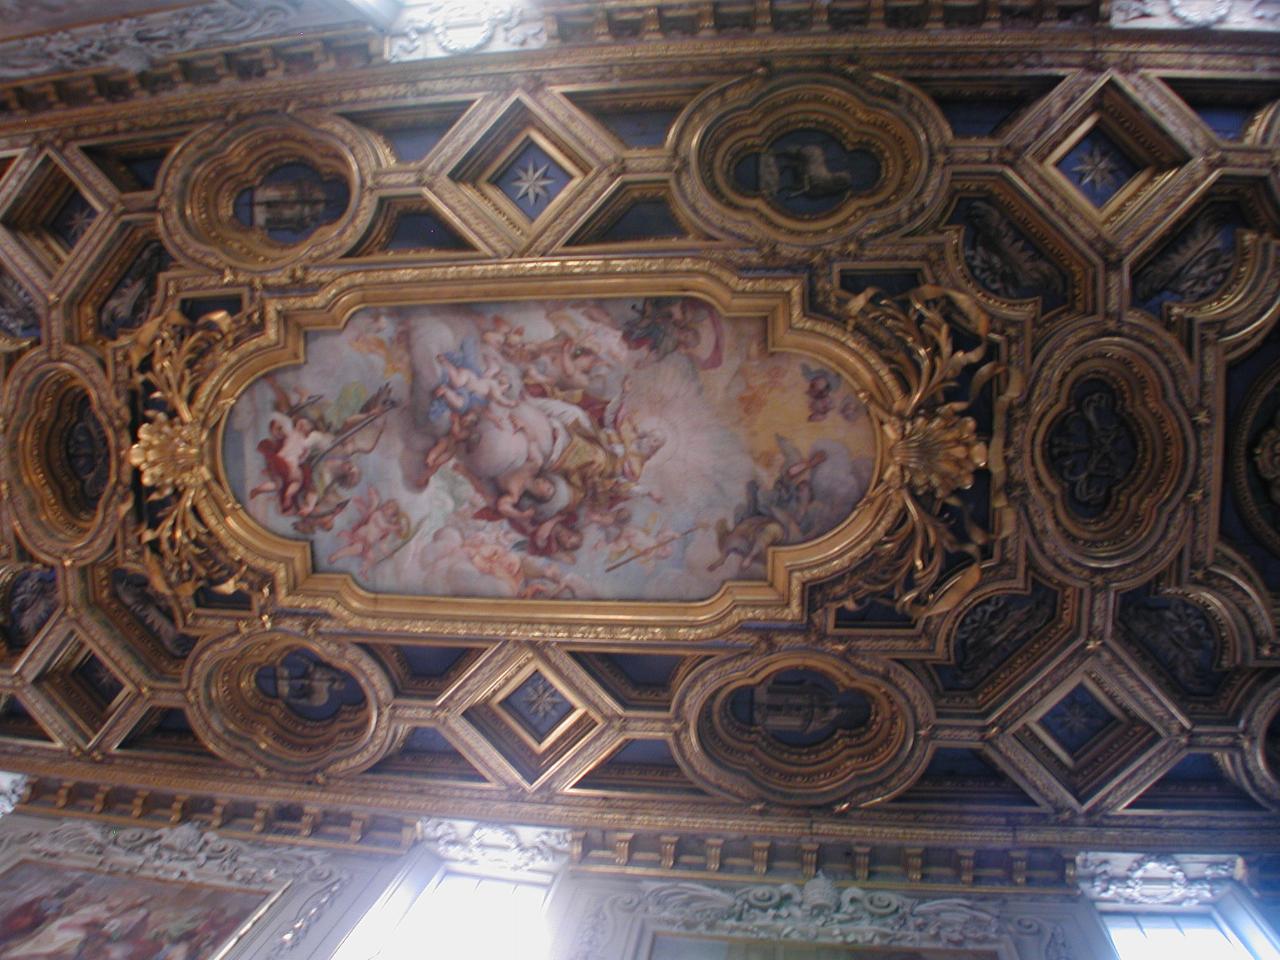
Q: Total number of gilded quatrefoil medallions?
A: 6